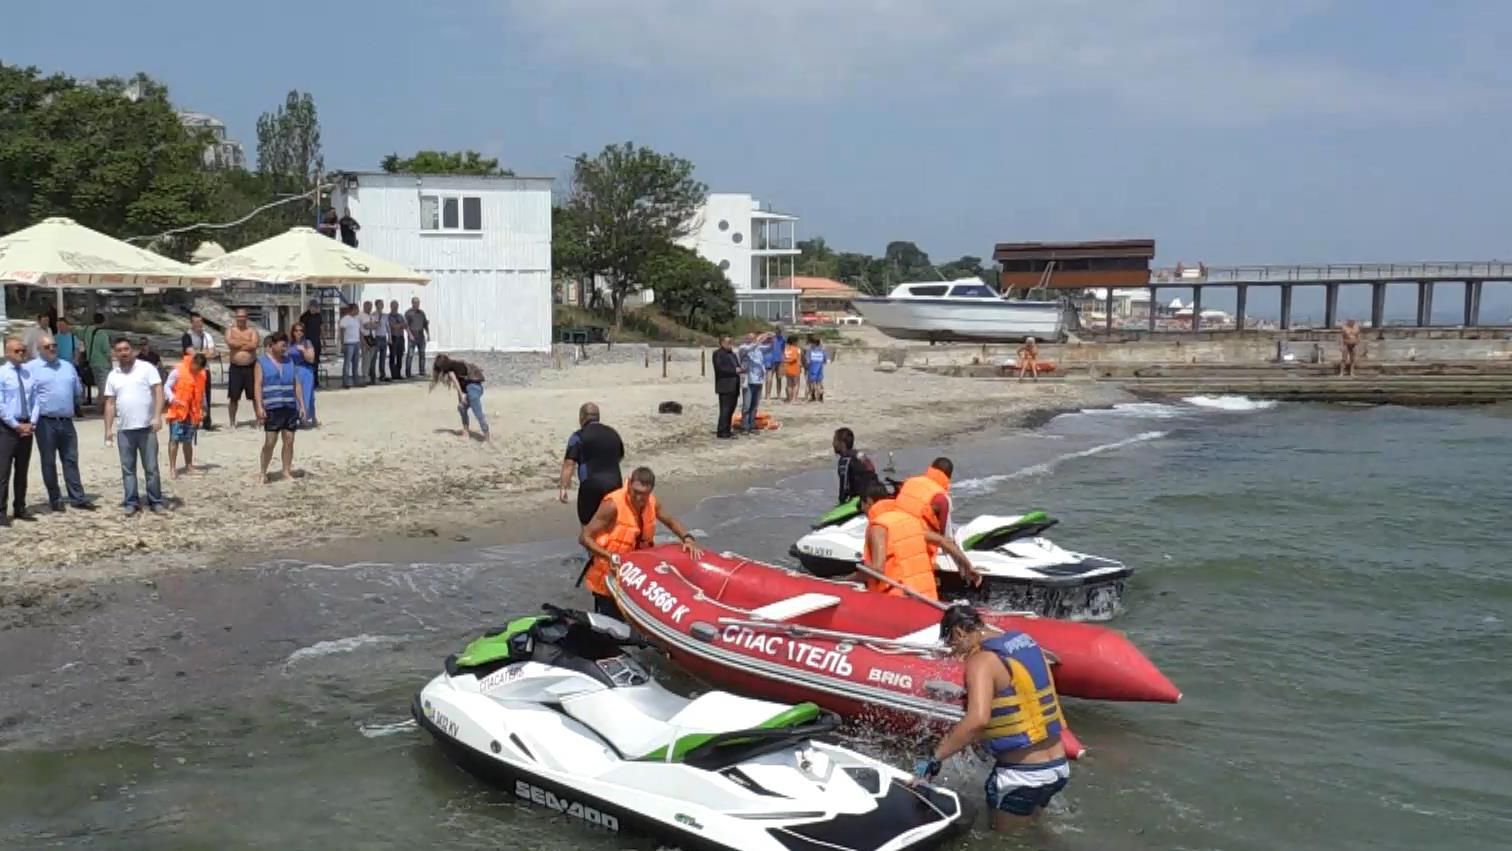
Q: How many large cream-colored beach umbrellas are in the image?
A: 2